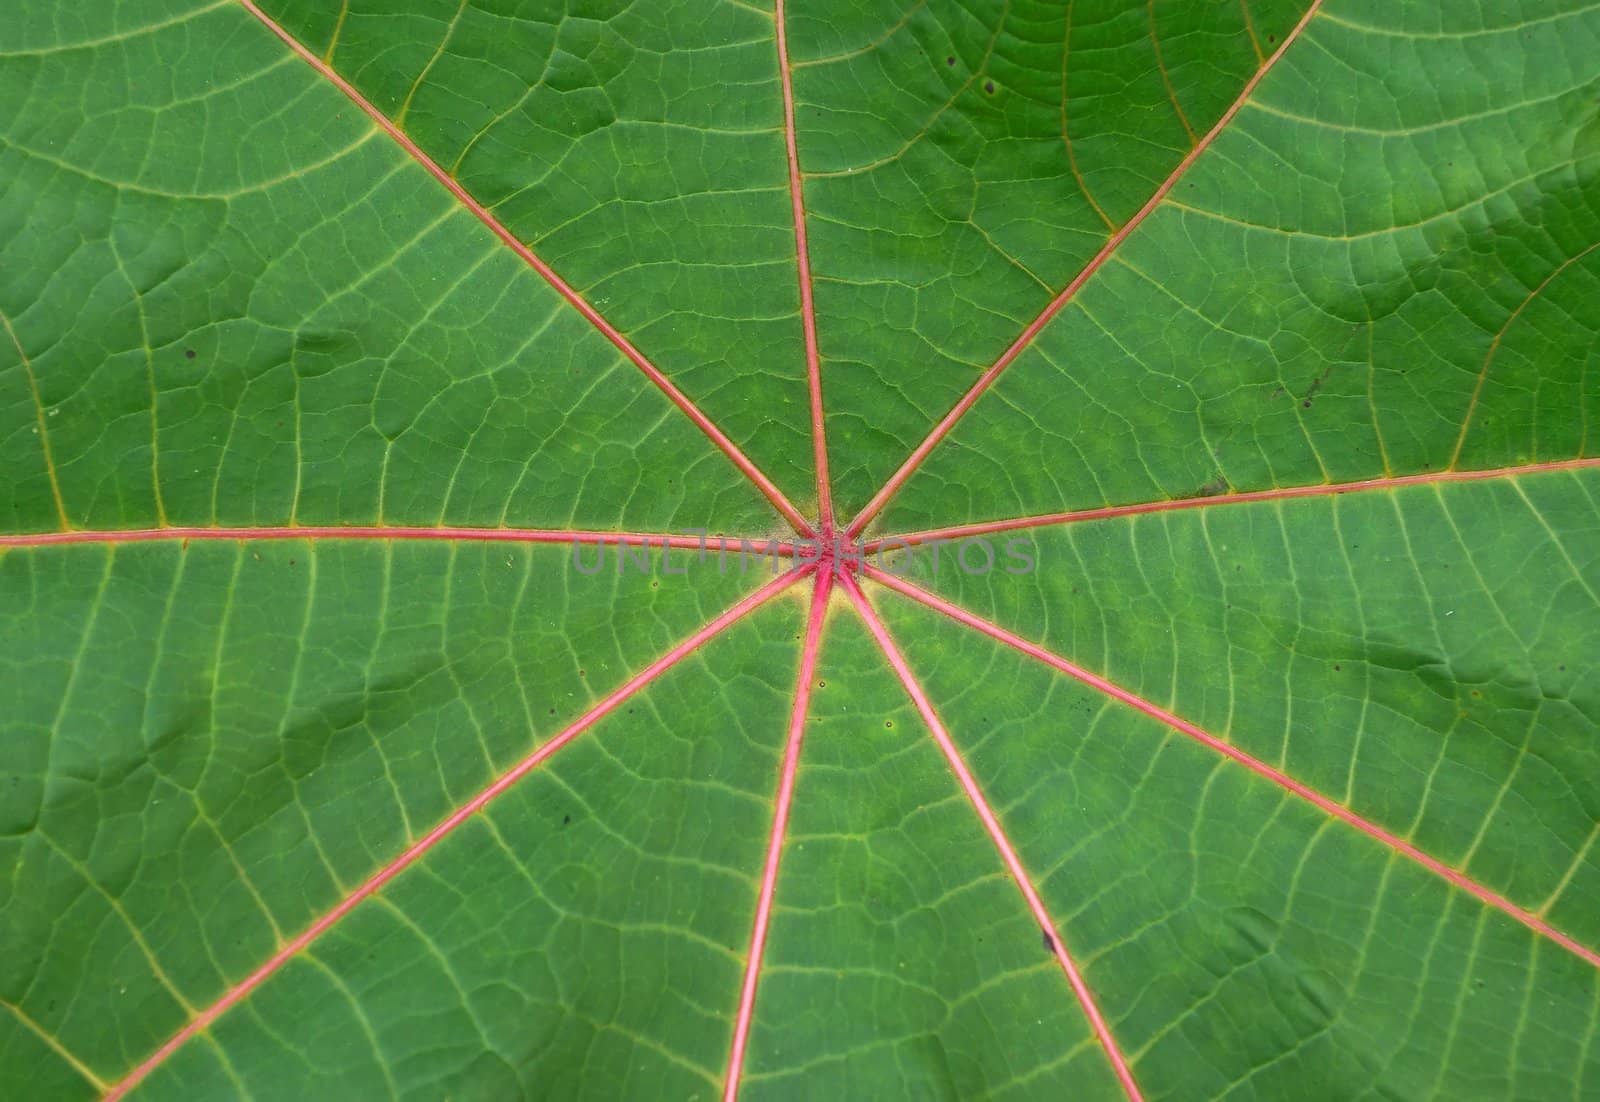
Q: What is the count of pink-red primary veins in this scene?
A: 9